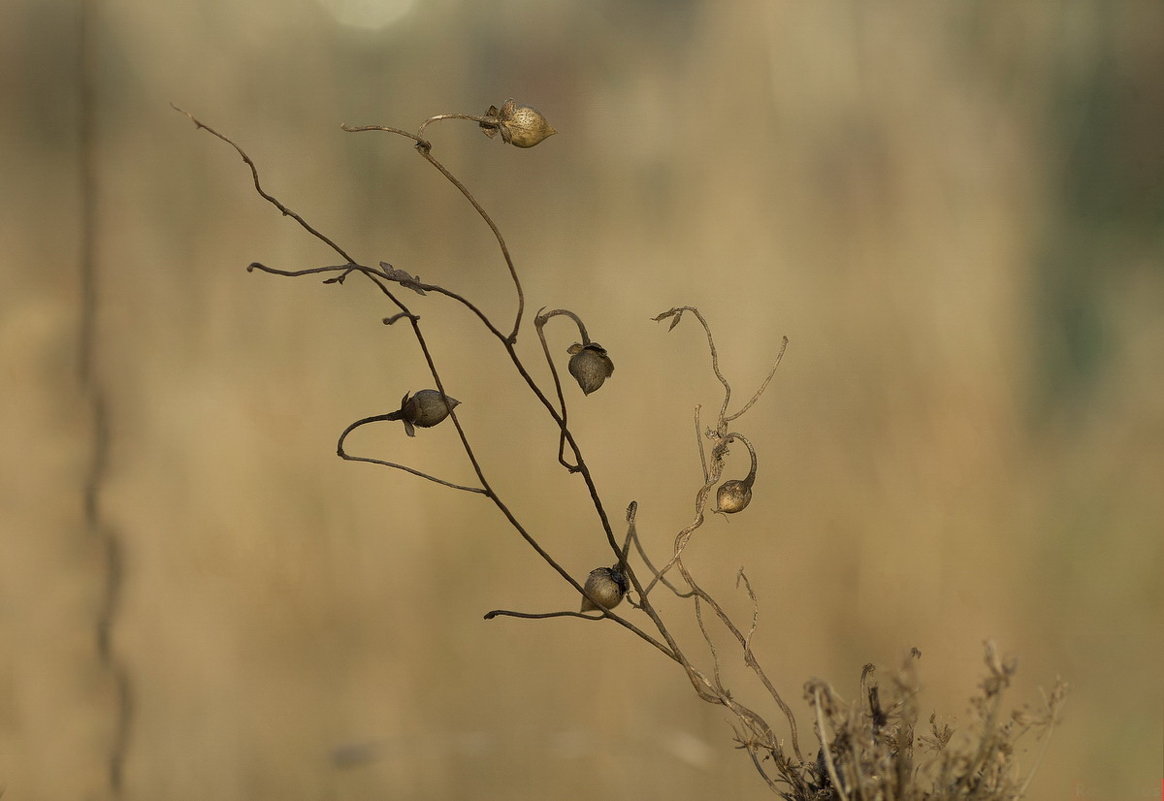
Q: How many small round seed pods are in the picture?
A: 5